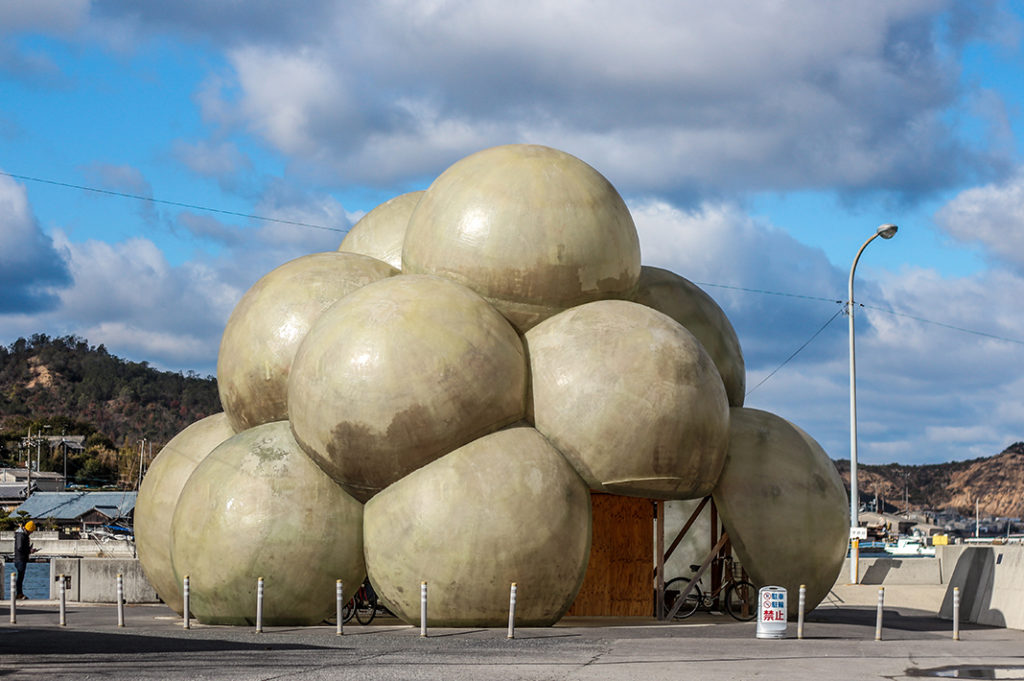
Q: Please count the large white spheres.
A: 10